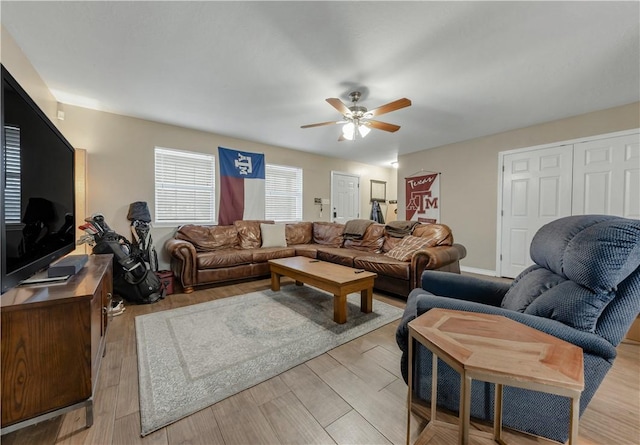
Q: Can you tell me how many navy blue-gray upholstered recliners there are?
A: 1